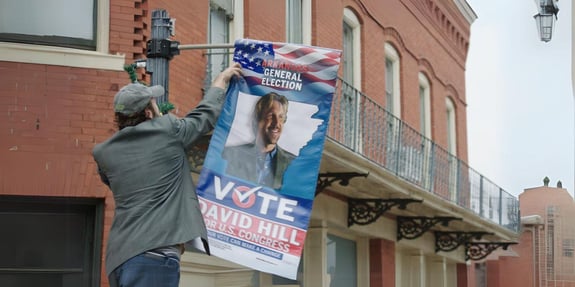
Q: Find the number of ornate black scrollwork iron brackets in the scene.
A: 5